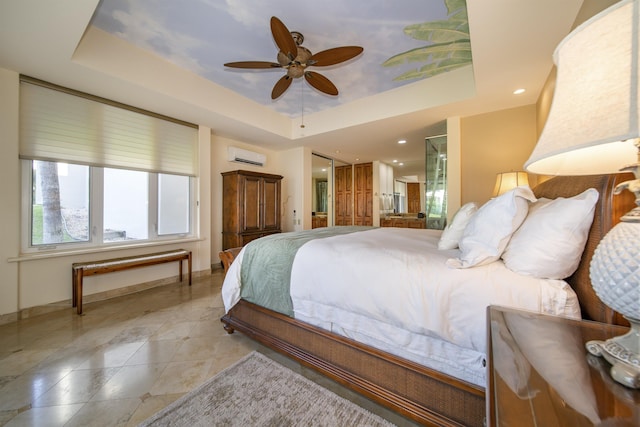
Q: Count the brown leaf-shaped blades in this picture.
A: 5